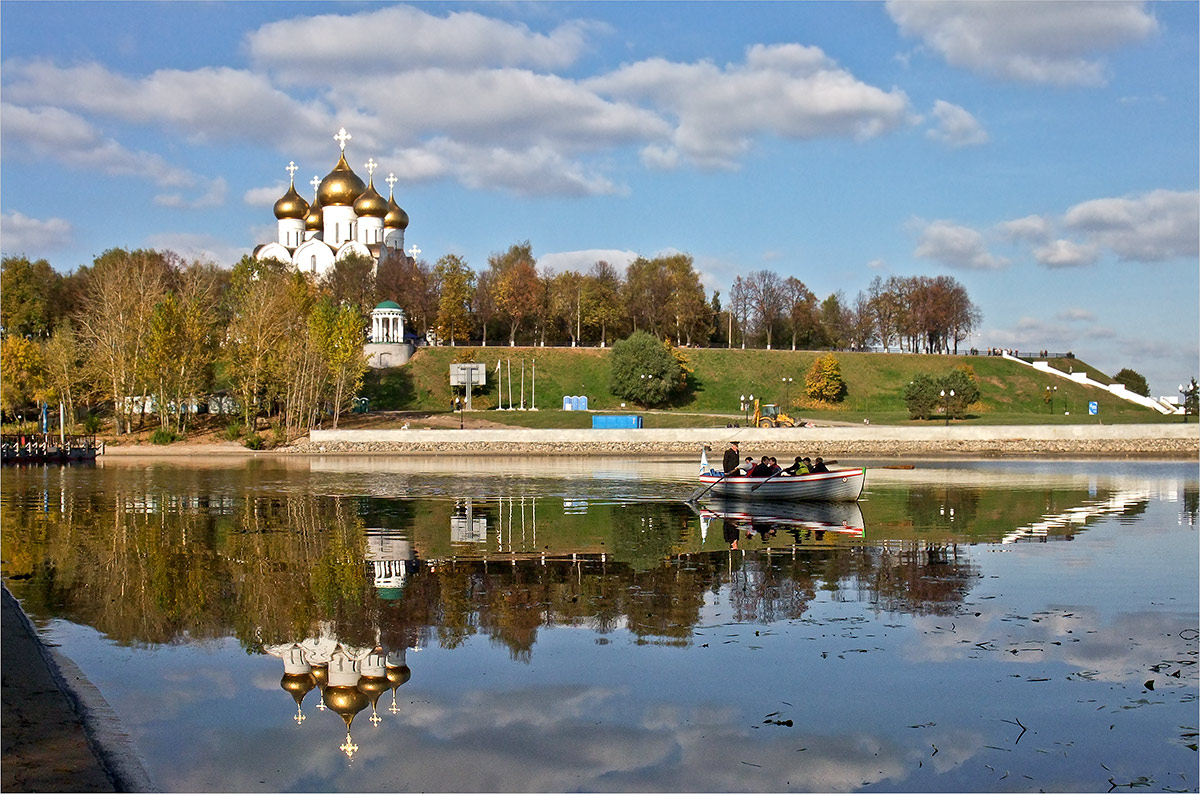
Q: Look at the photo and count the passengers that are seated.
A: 6